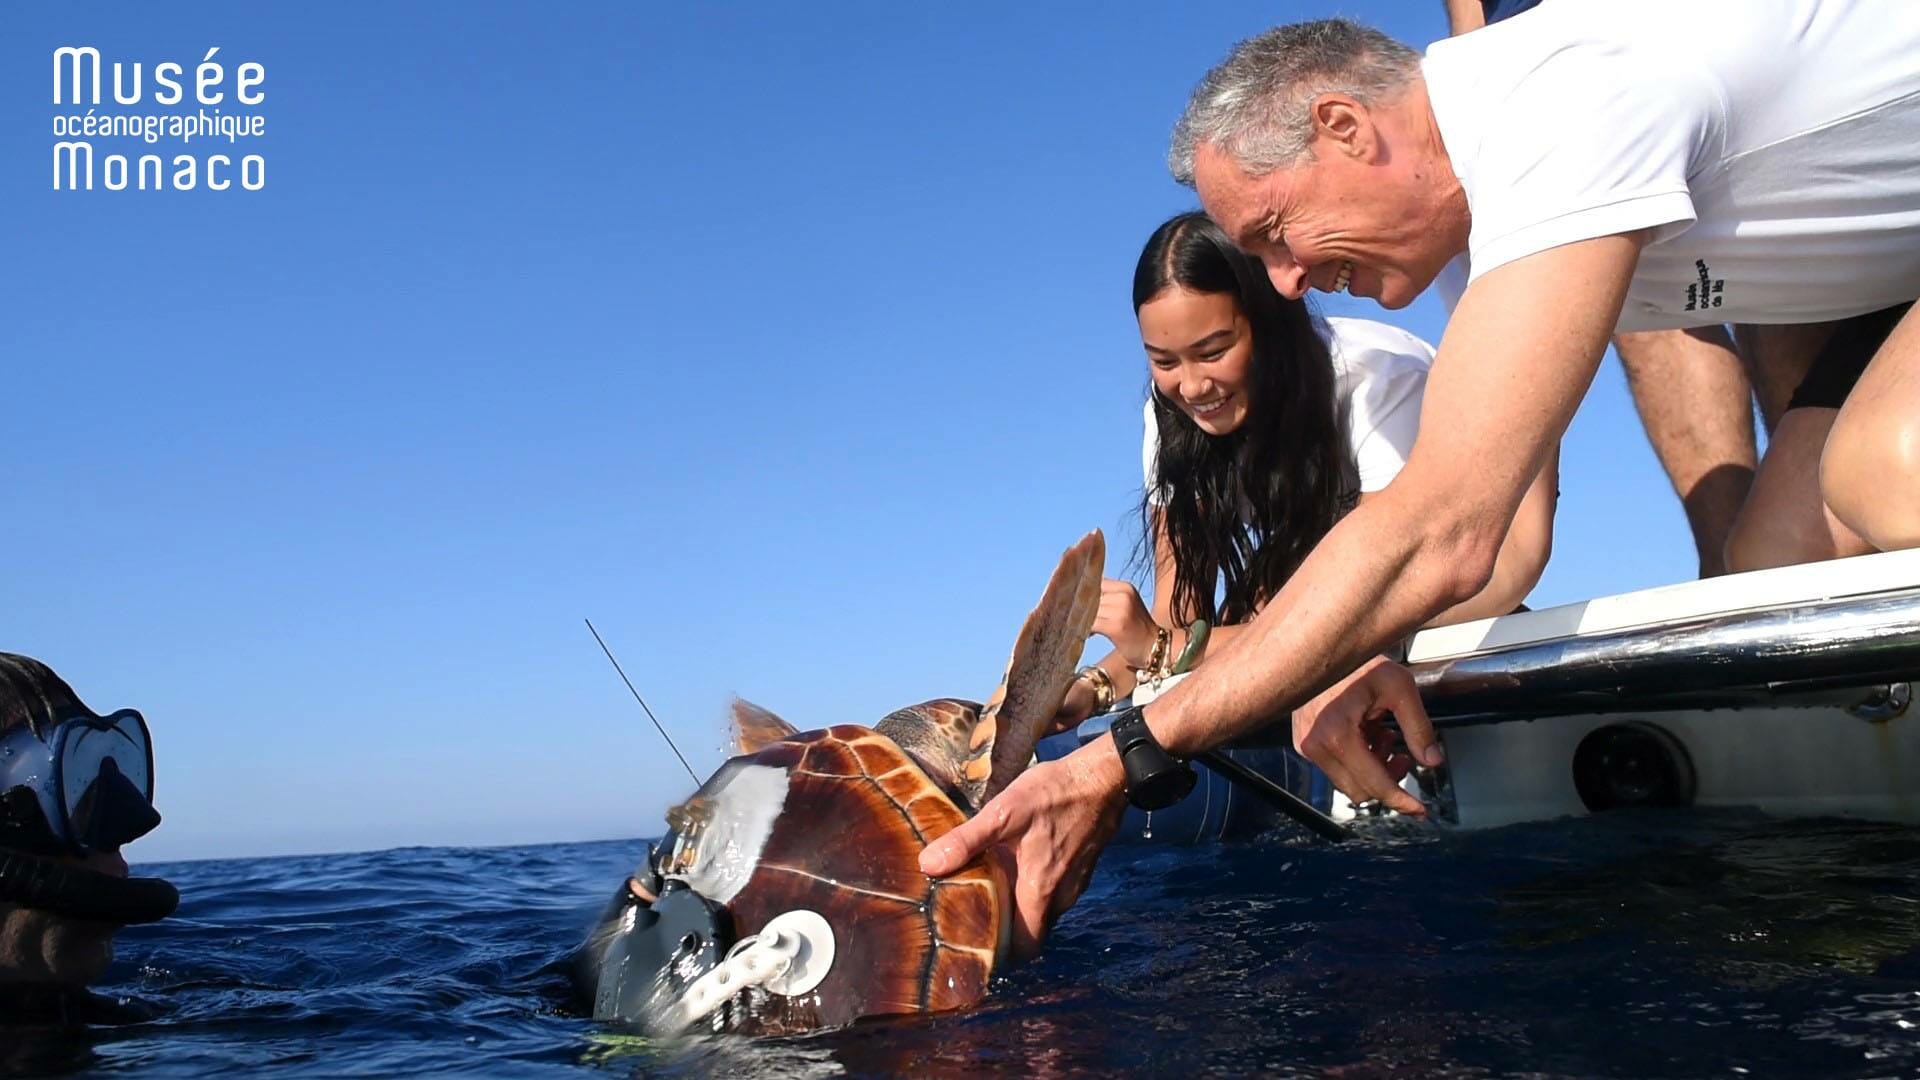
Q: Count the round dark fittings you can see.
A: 1